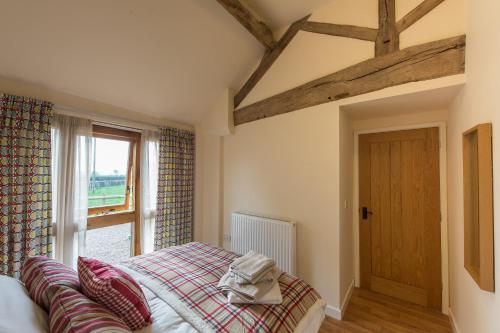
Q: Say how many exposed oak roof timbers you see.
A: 6